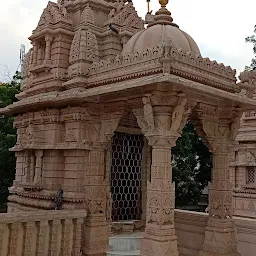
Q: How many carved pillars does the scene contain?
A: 3